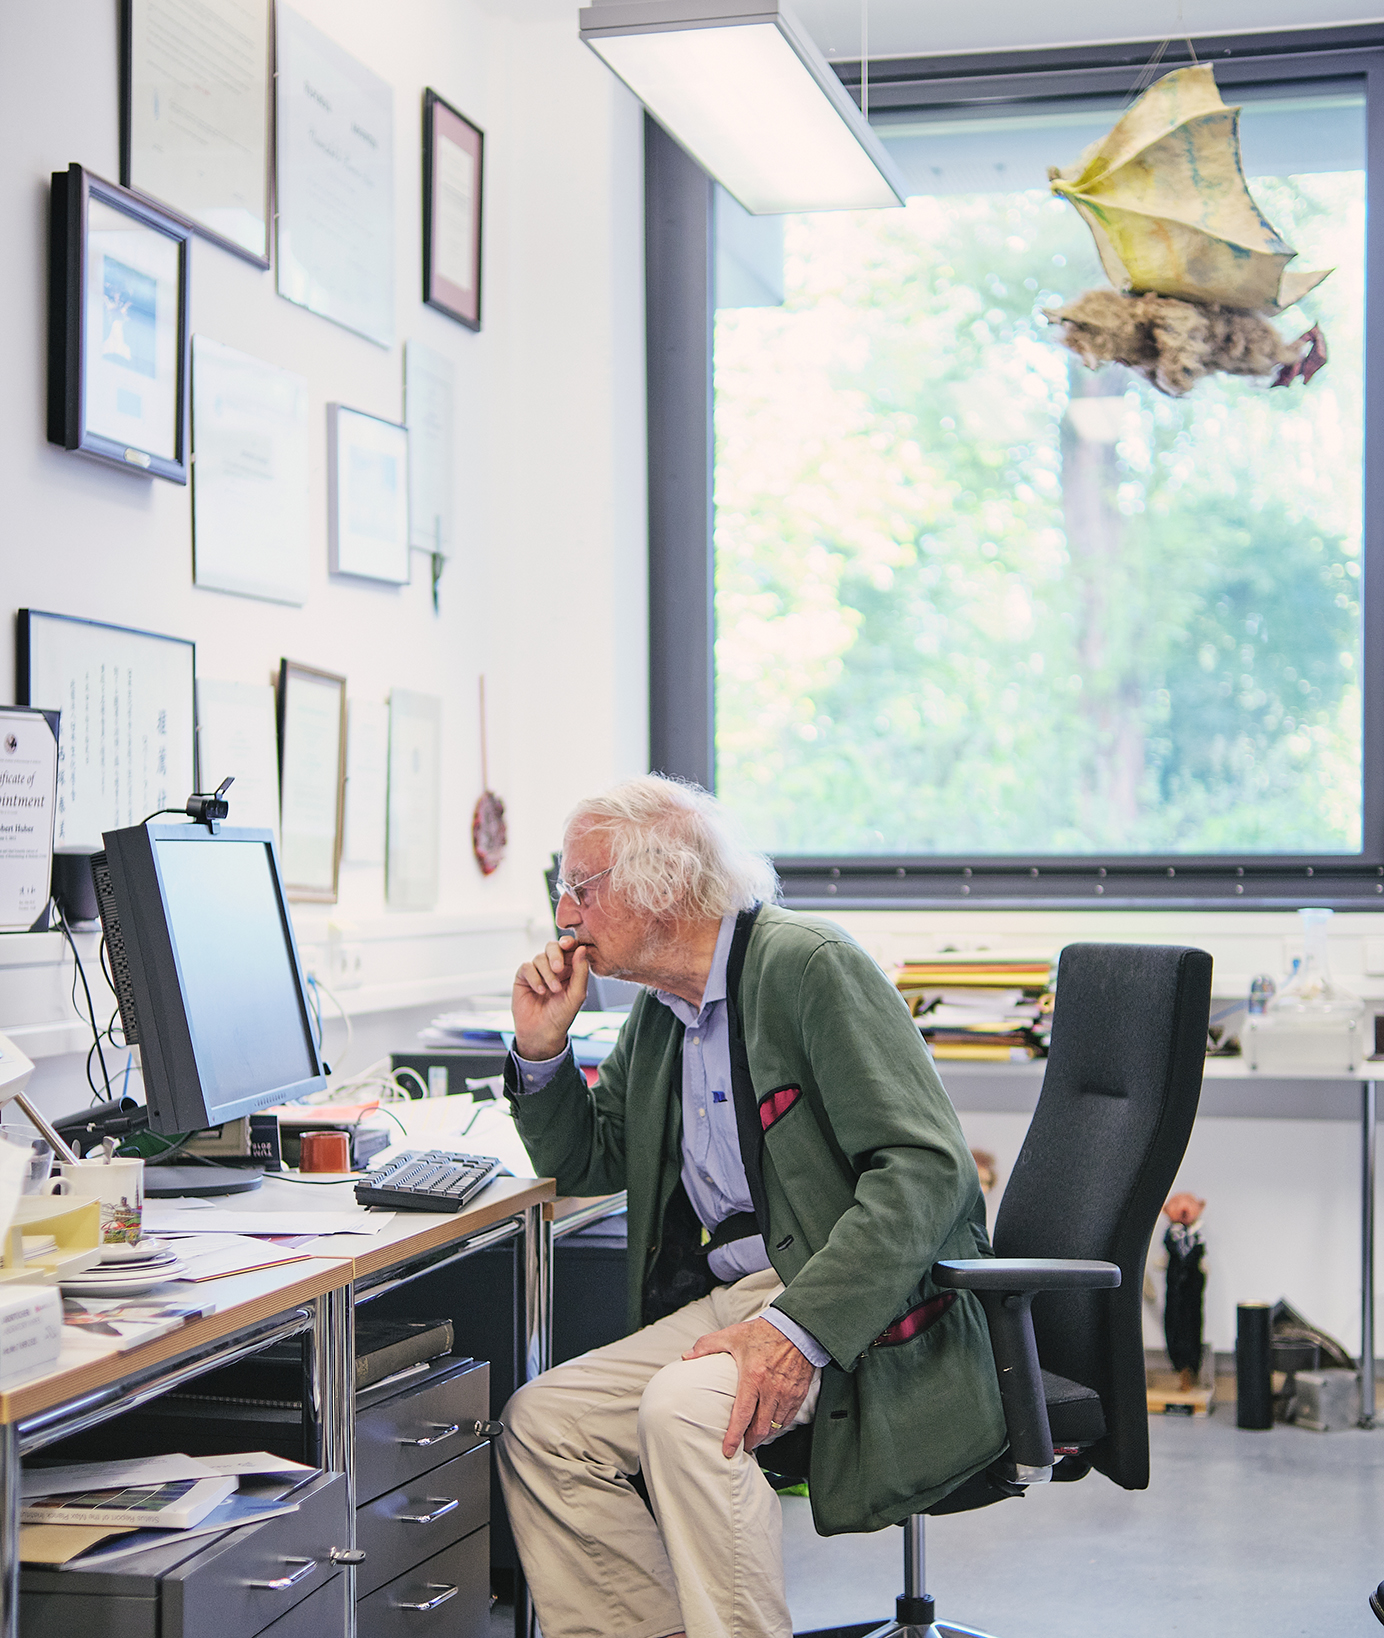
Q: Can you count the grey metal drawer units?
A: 2